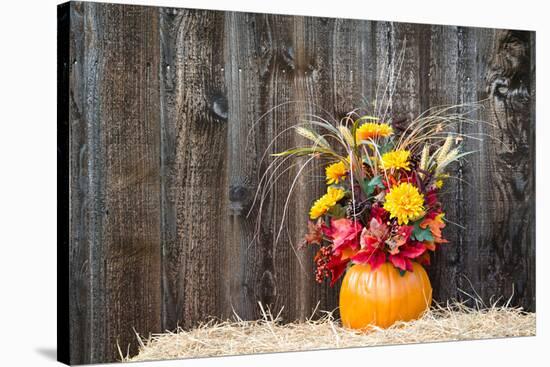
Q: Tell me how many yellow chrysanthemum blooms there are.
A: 5